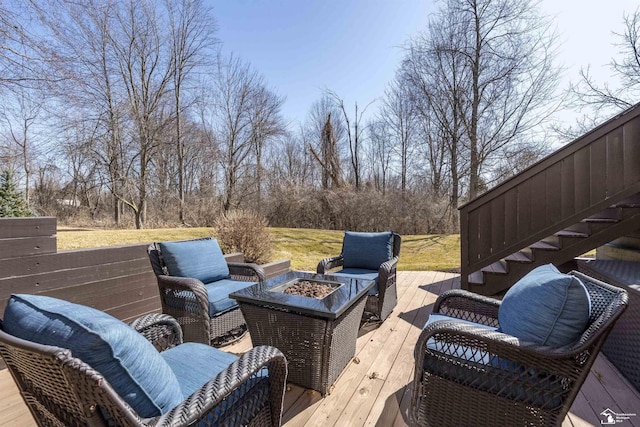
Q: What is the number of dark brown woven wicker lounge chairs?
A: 4